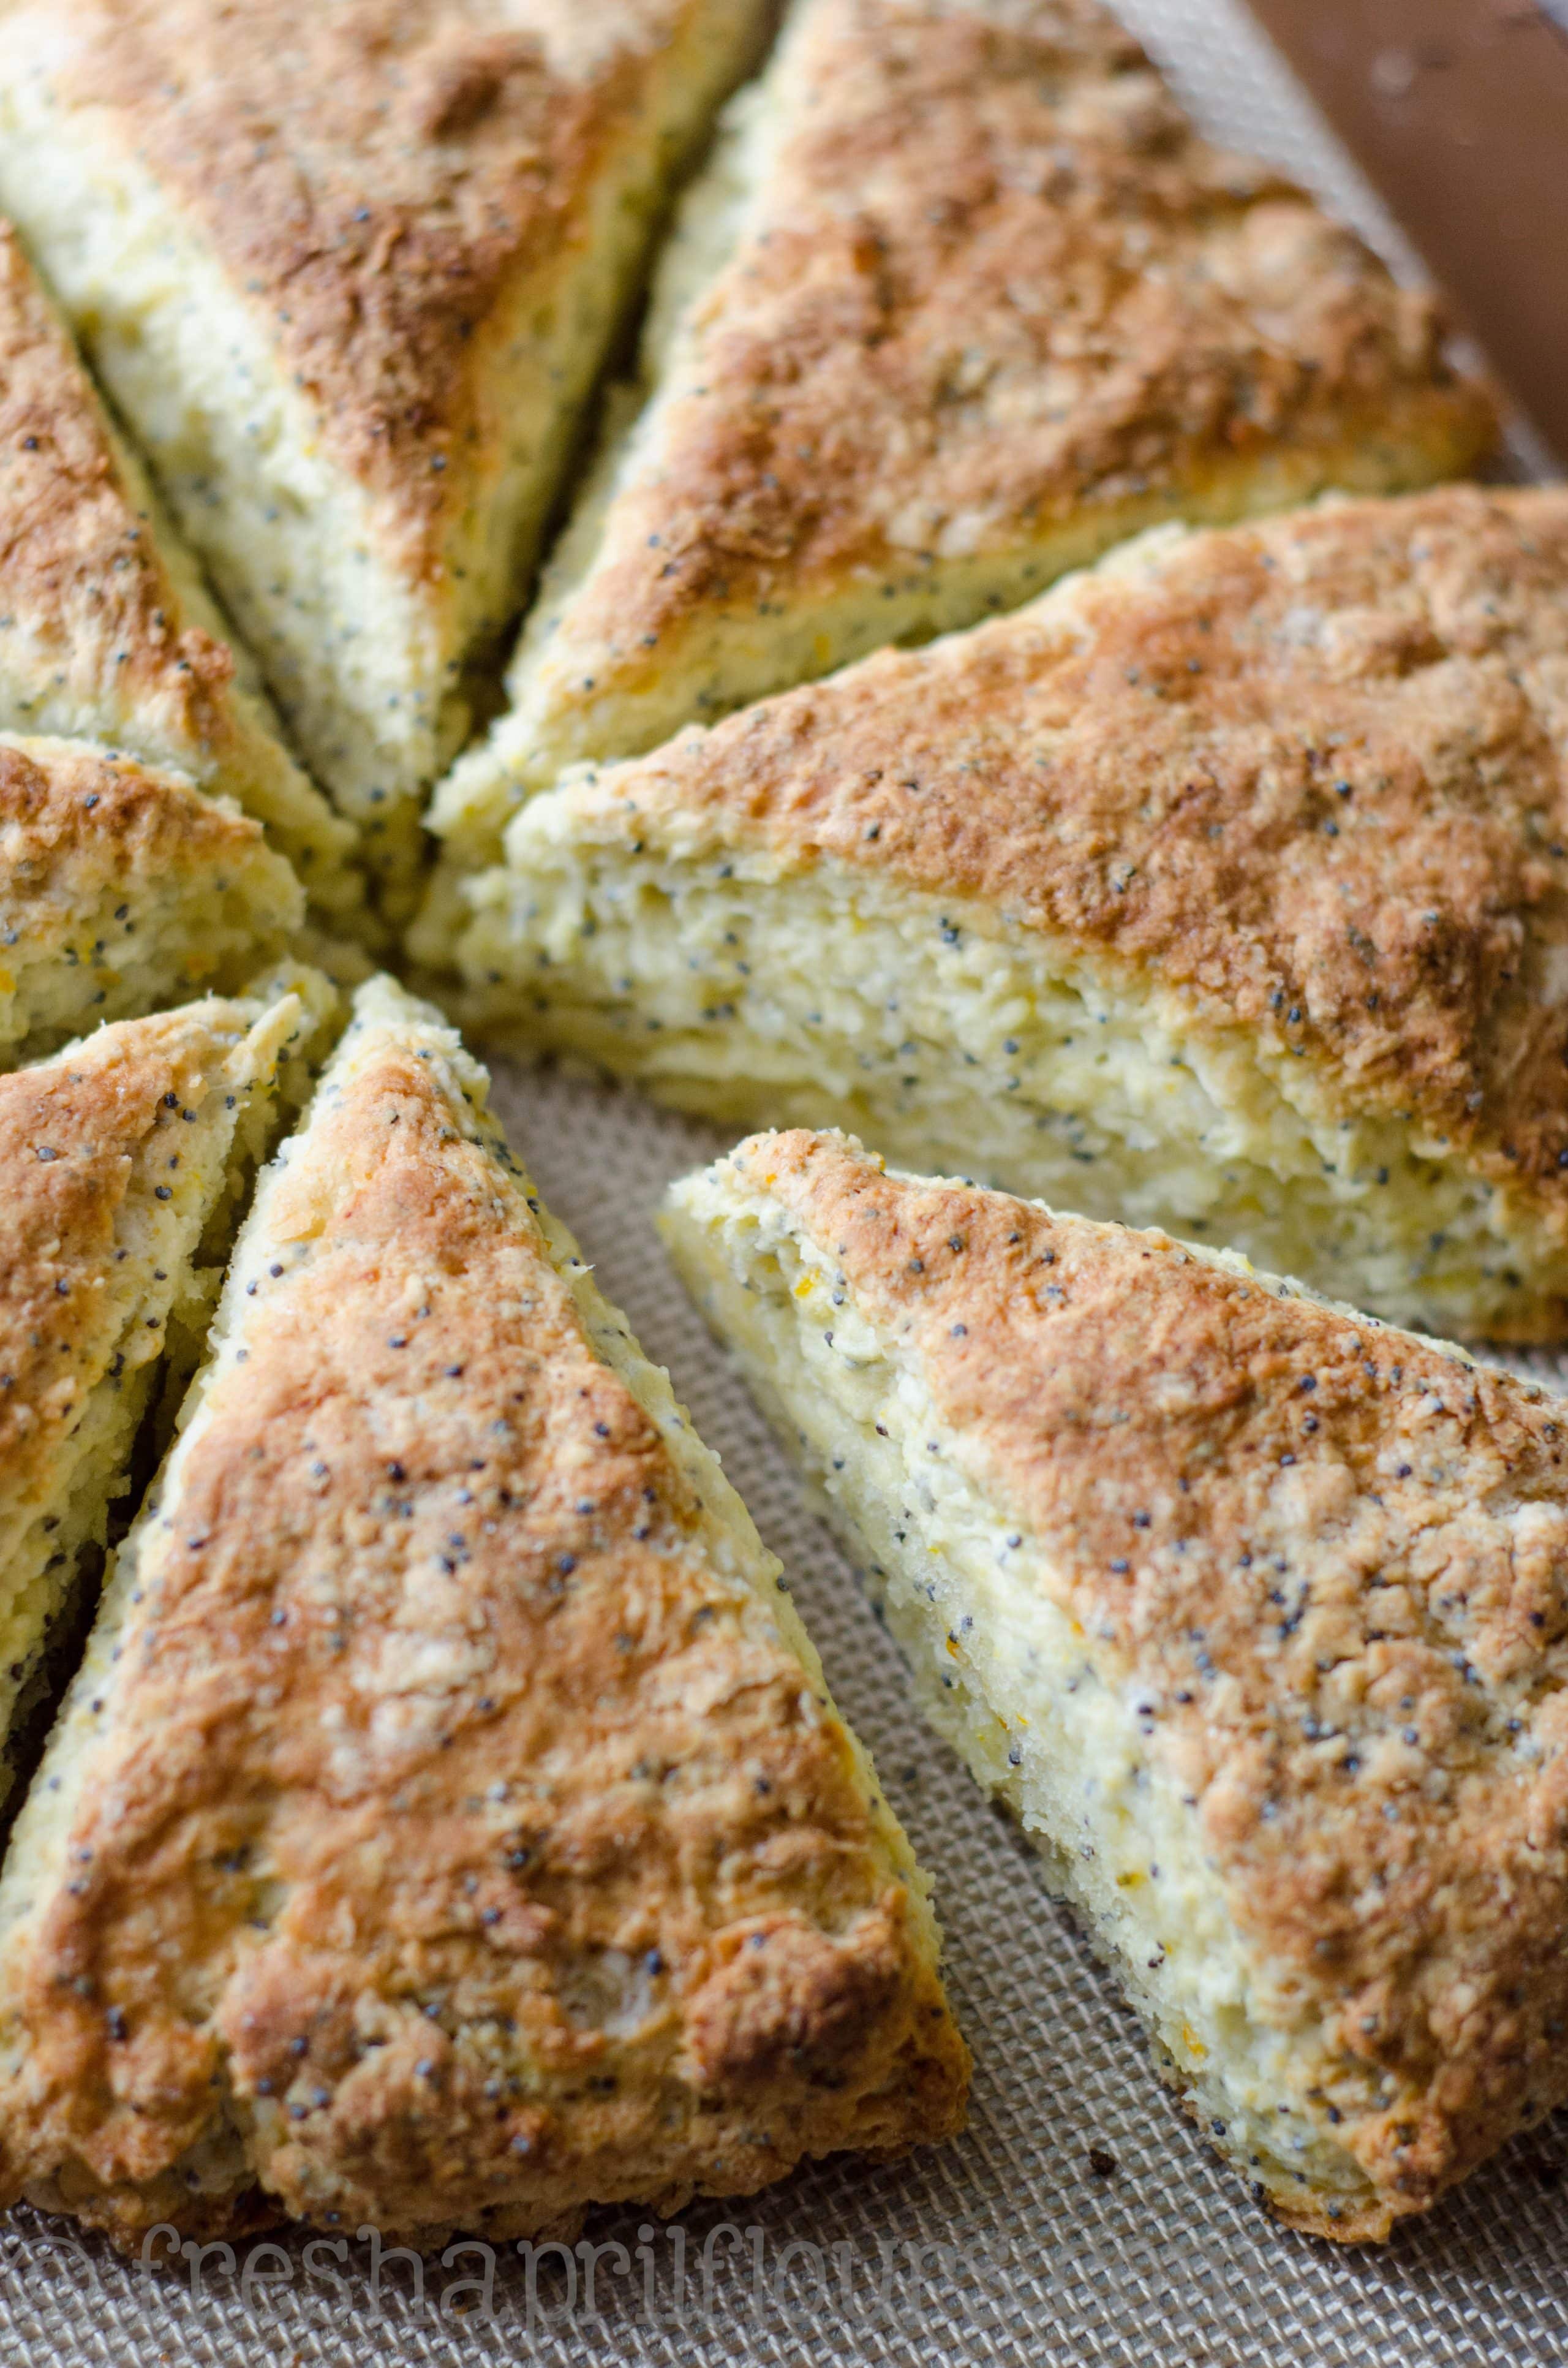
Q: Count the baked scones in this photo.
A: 8